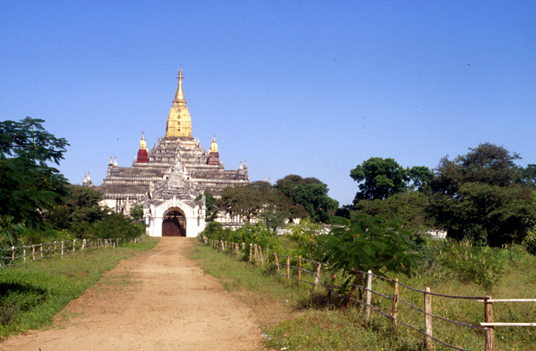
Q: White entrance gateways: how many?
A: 1